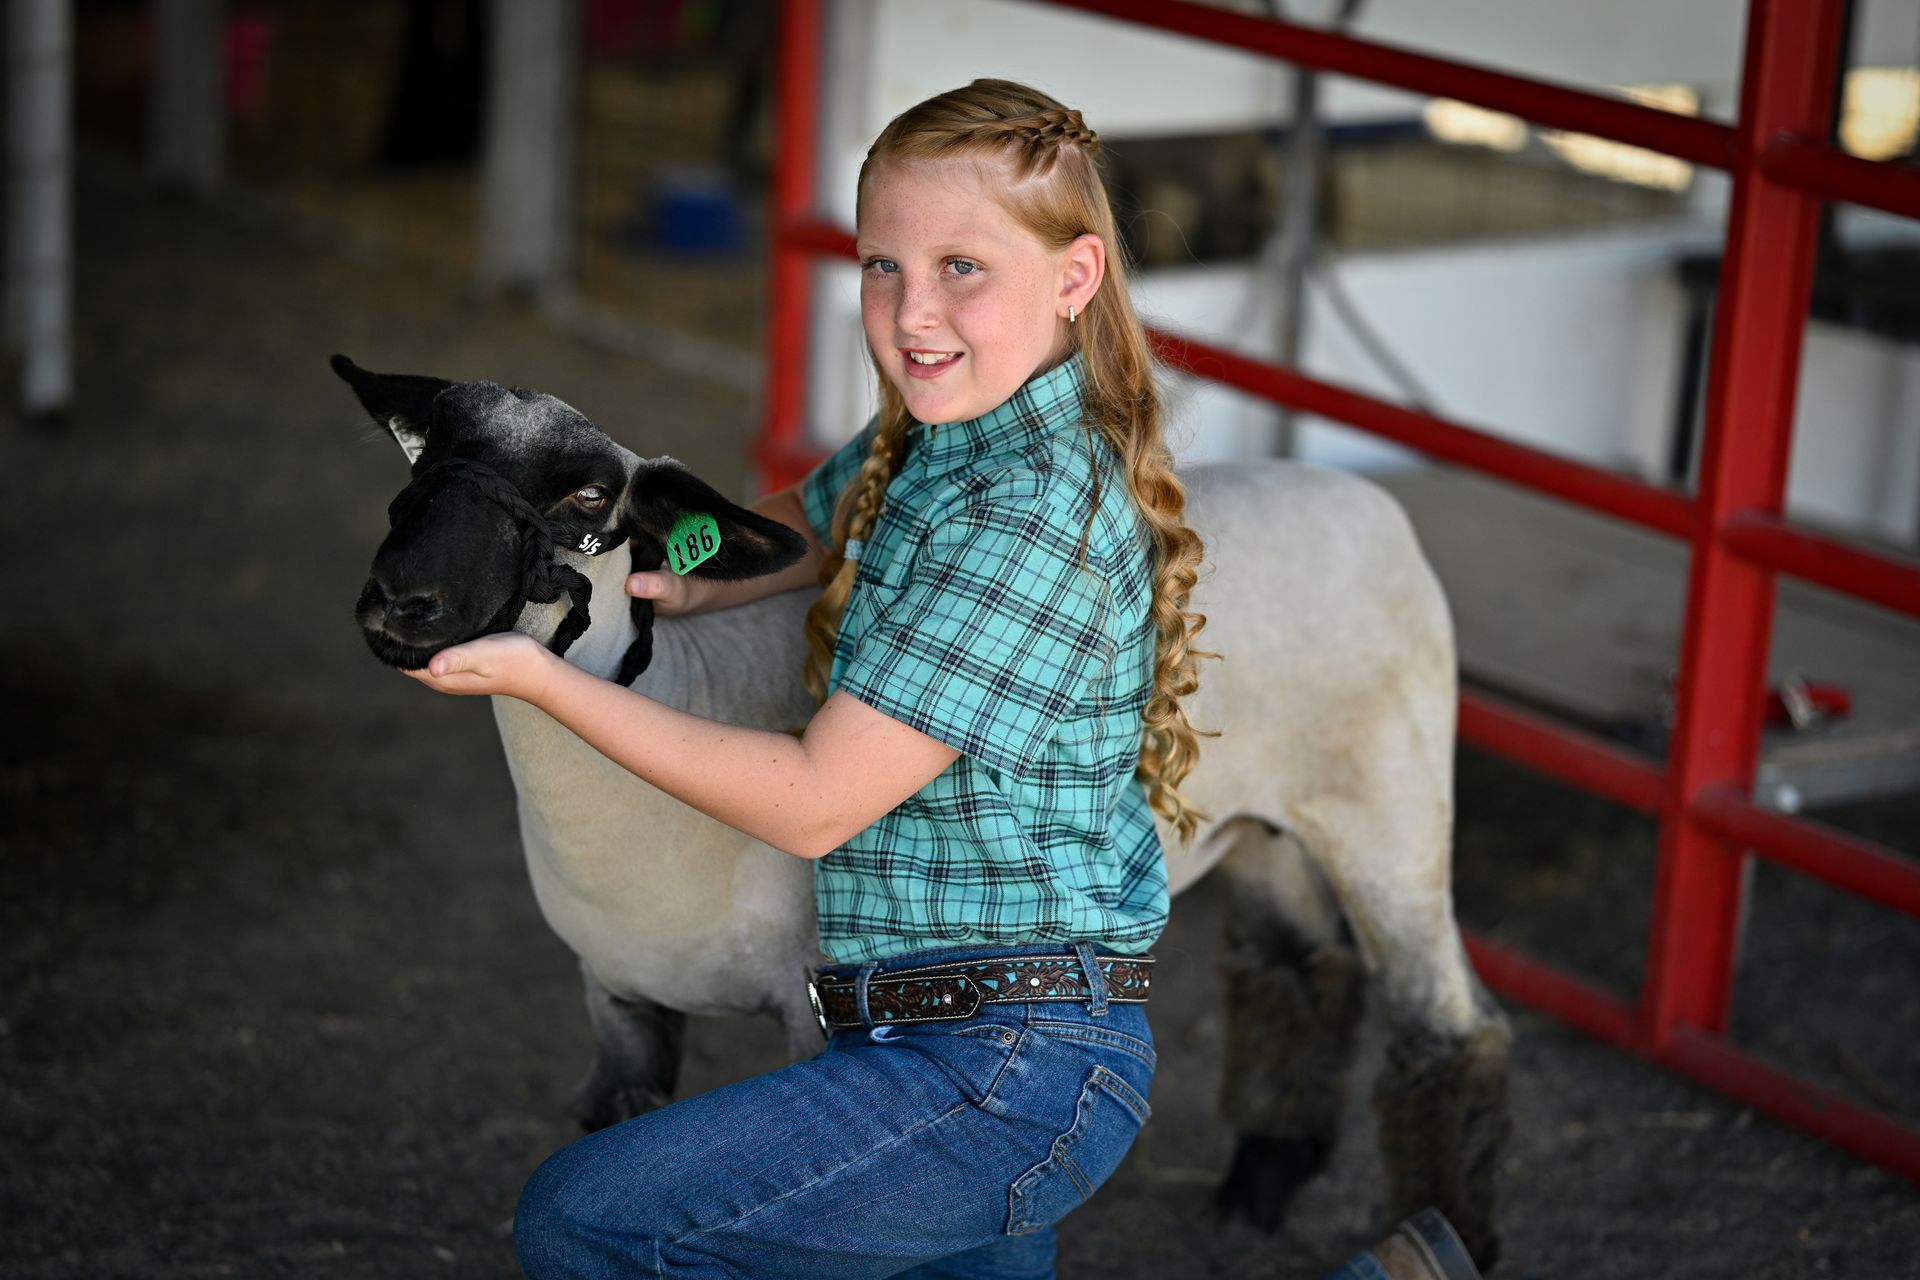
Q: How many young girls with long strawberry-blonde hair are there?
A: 1